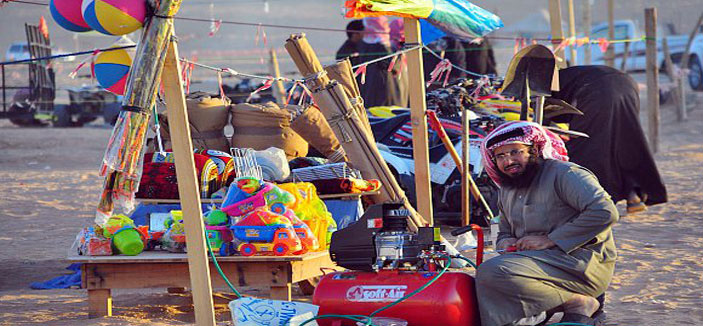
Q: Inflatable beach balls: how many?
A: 3